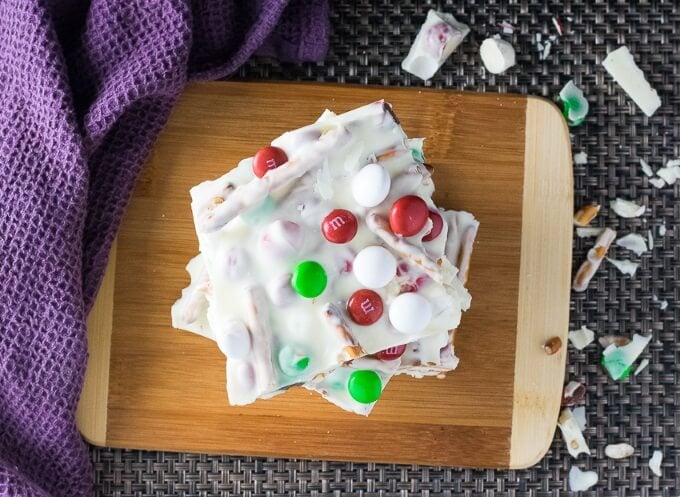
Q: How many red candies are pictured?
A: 6